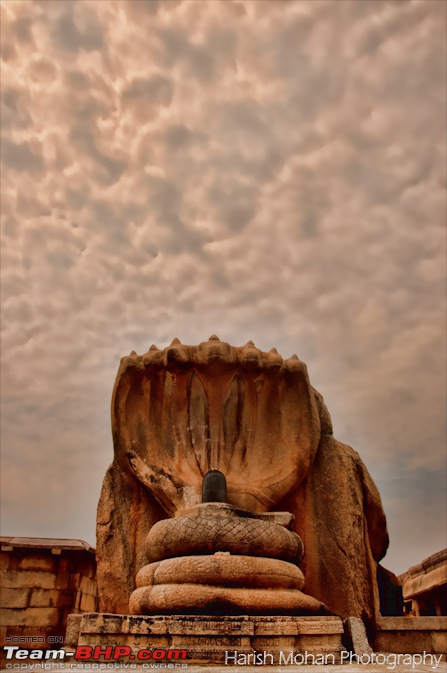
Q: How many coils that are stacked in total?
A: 3